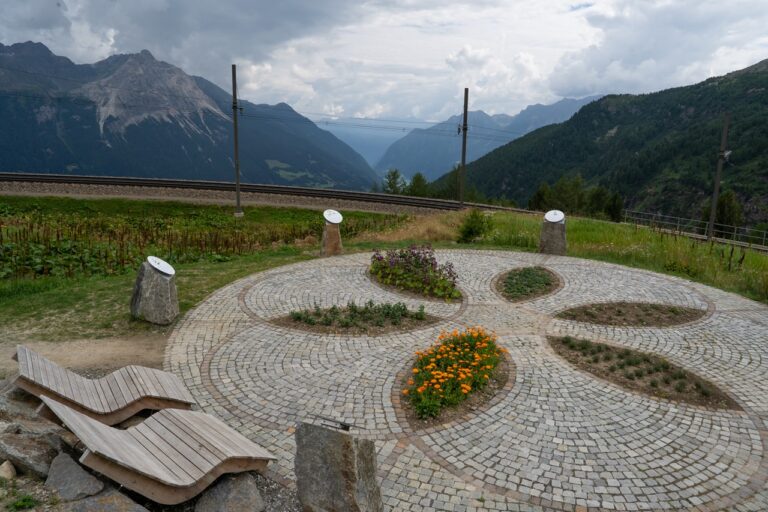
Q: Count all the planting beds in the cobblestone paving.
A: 6